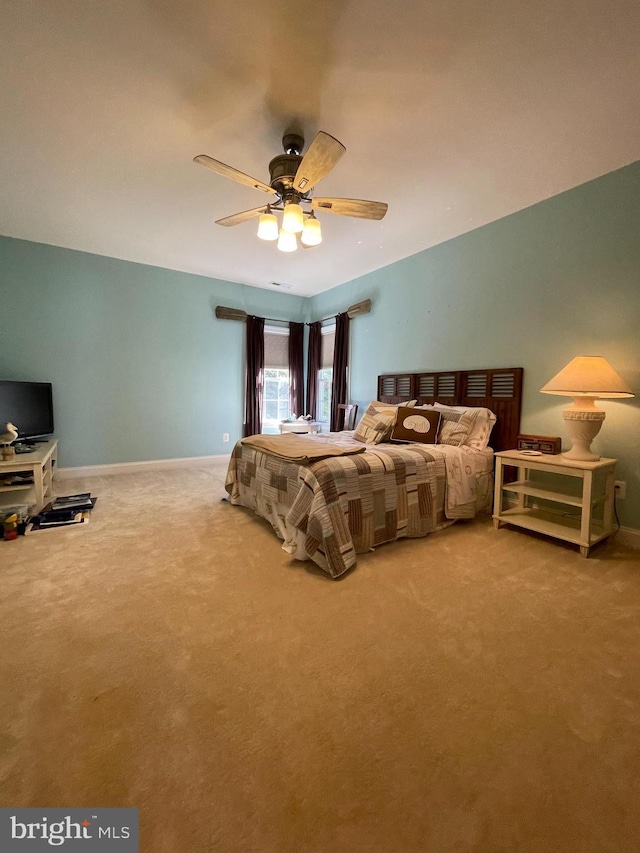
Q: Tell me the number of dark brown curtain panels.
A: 4